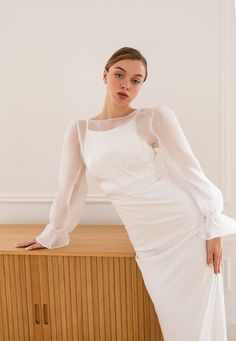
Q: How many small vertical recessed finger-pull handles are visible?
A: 2